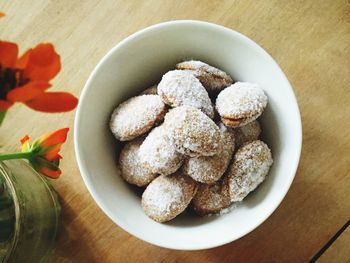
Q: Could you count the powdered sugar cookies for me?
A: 13